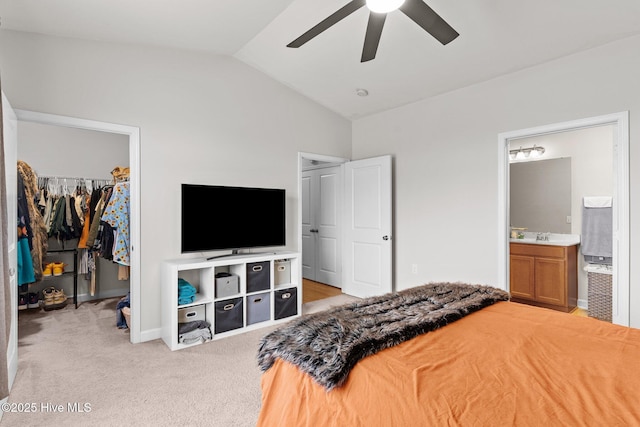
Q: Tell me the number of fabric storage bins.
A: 7